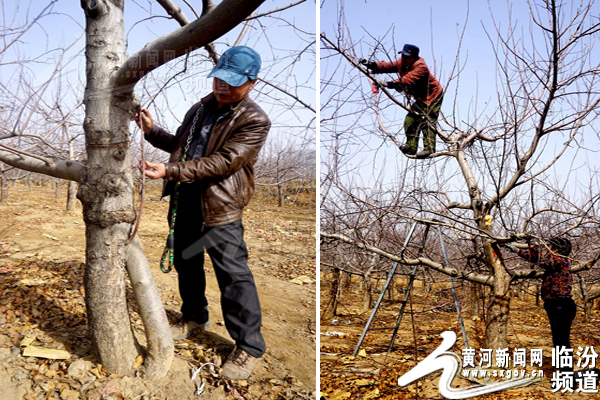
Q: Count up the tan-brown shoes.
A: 2